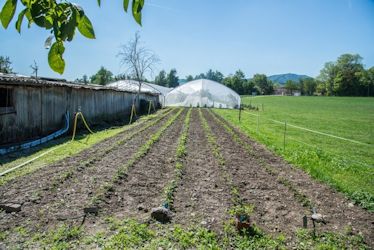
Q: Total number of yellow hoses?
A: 3